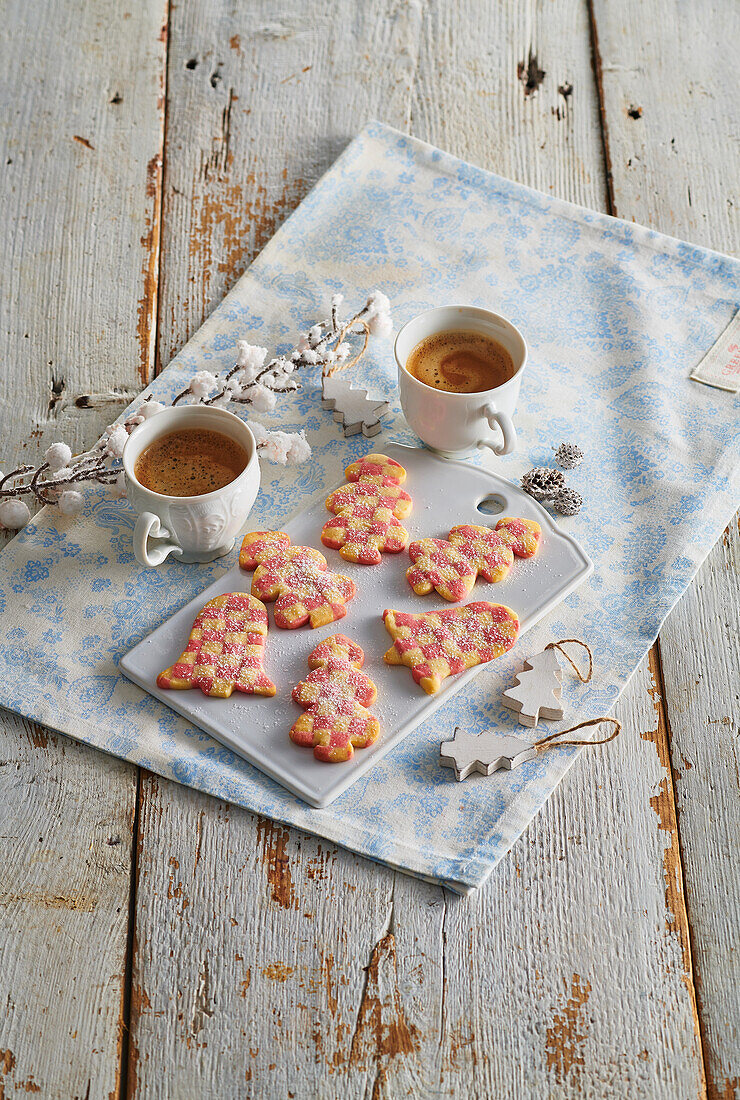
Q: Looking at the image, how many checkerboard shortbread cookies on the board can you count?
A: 6